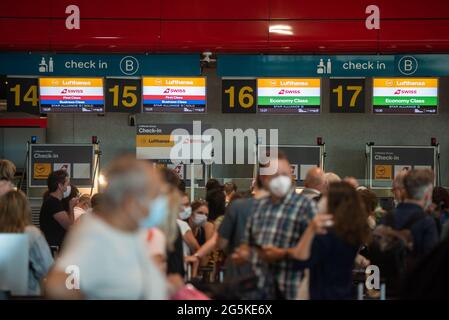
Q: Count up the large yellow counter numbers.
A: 4